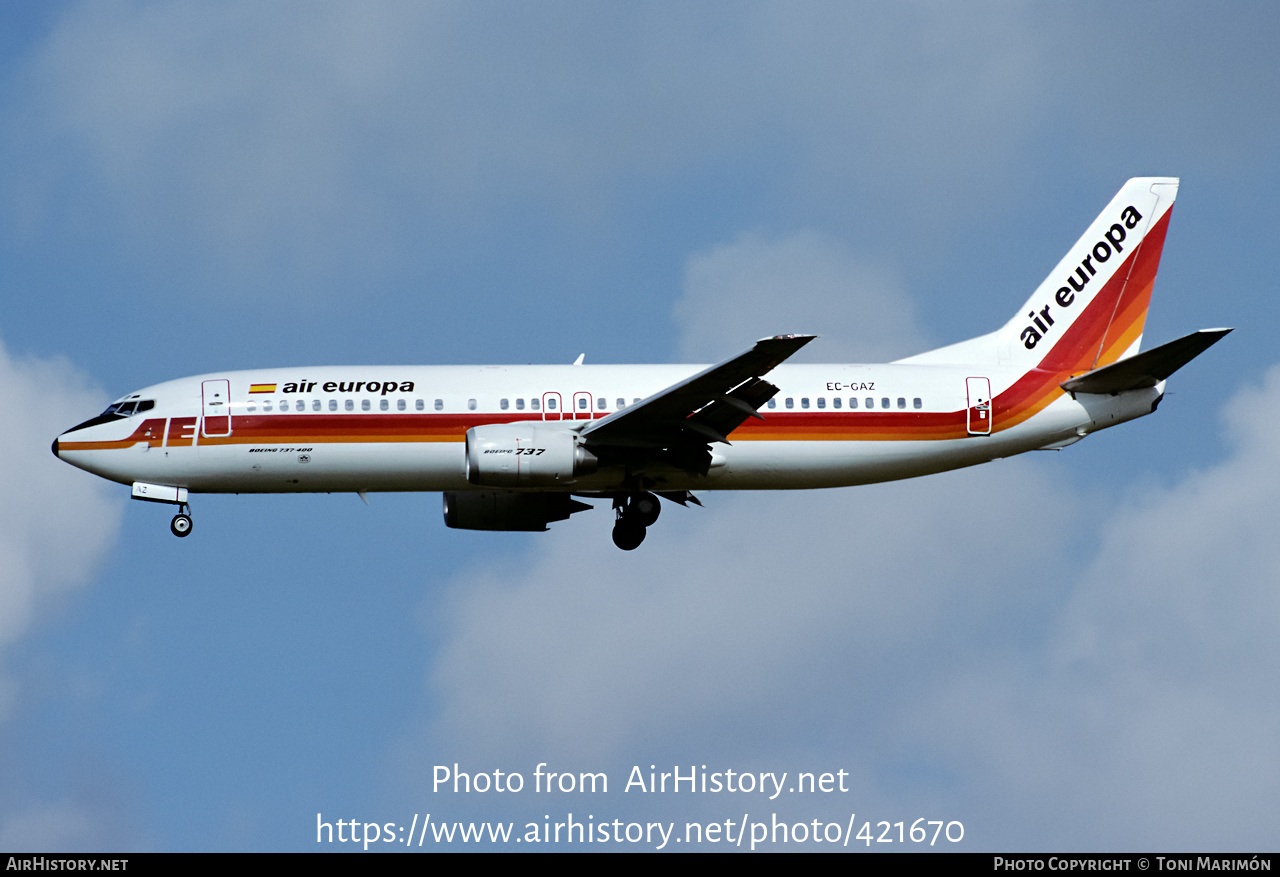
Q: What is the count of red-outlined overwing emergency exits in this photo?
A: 2